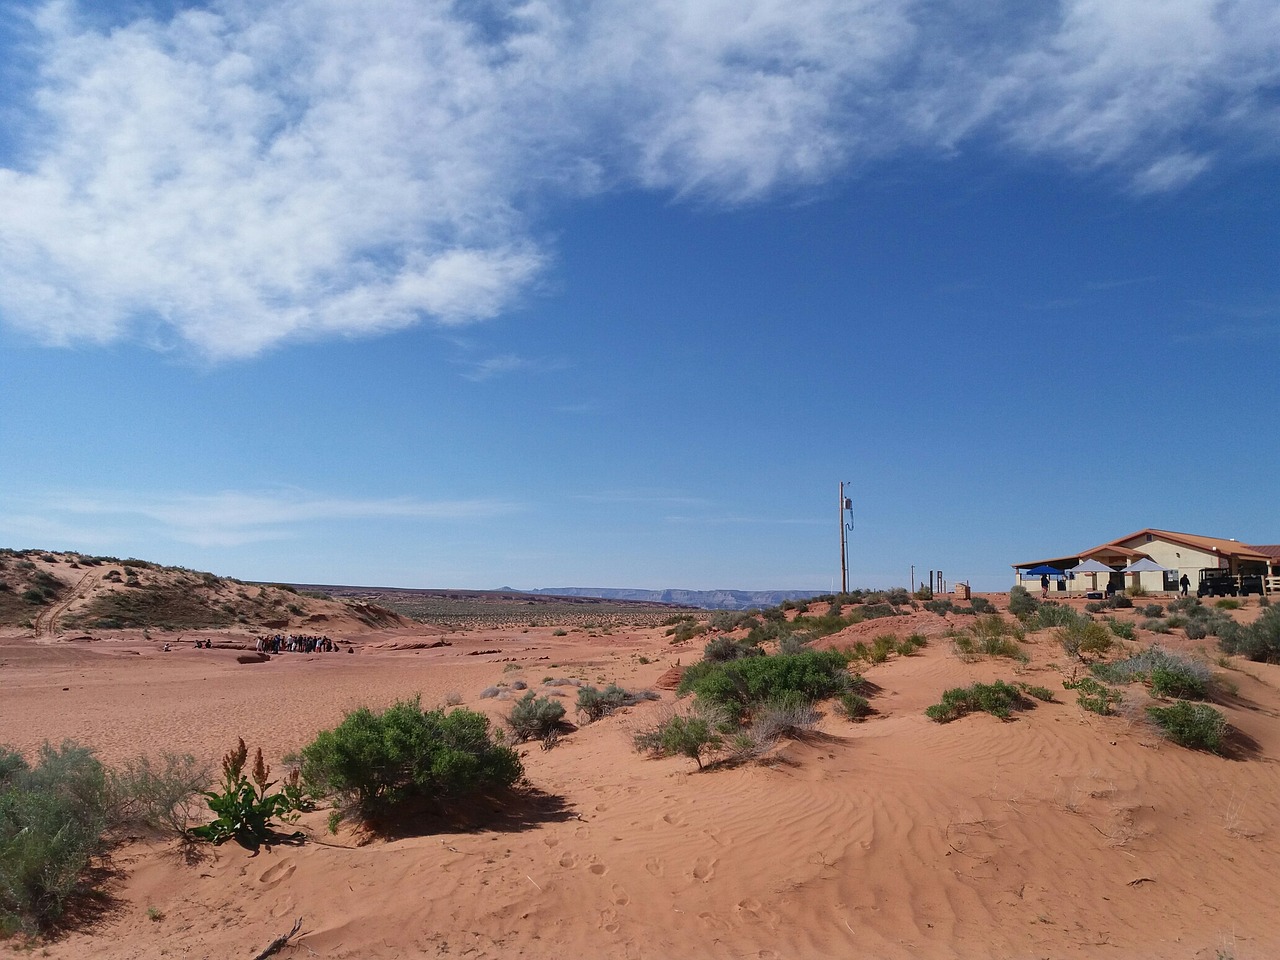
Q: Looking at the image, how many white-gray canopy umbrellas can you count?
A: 2